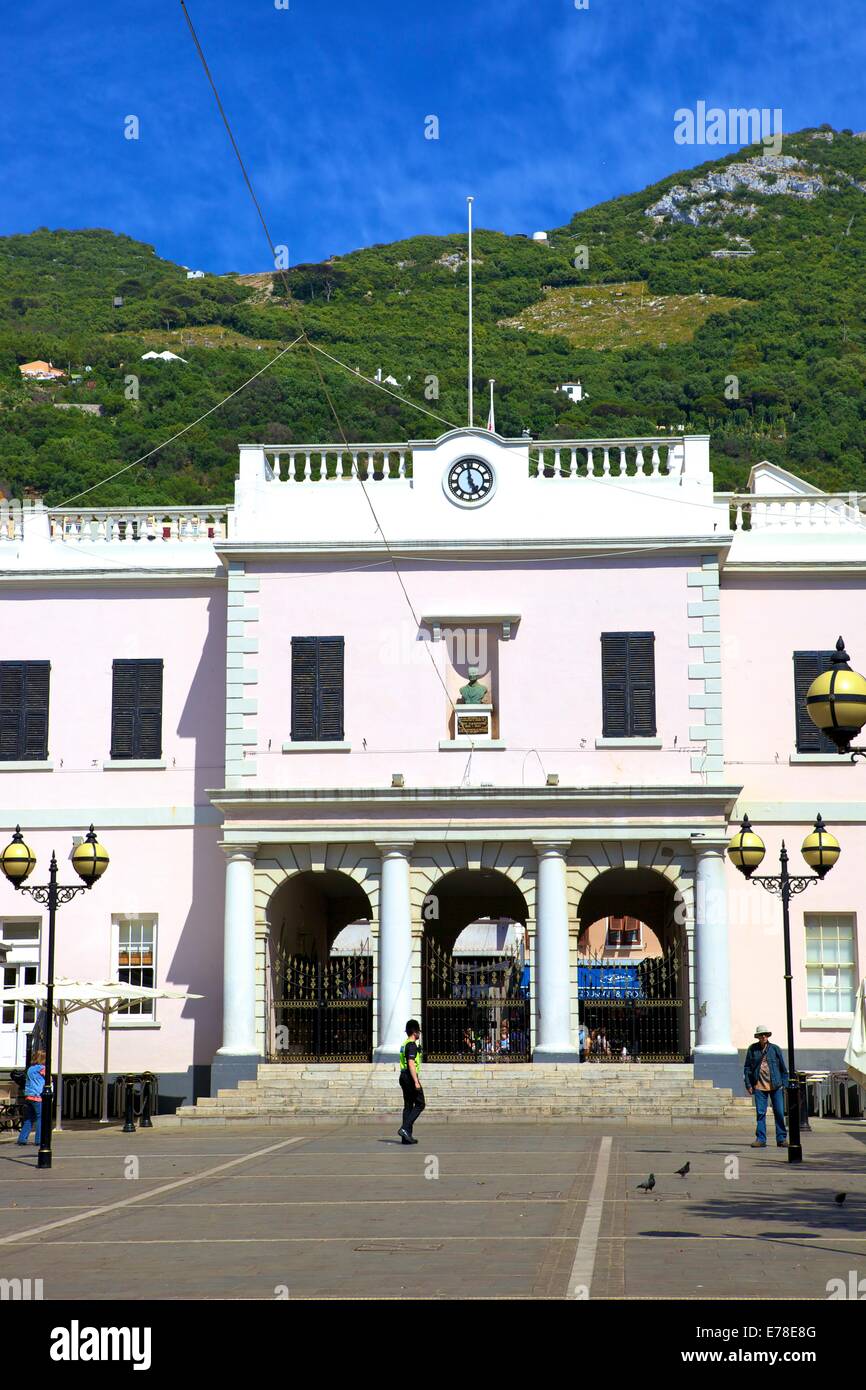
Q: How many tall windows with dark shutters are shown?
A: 5